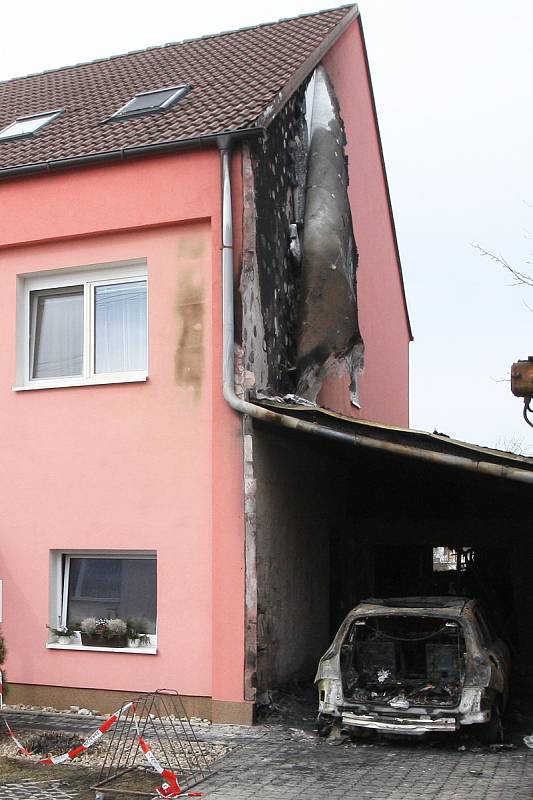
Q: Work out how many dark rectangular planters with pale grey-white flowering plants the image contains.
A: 1